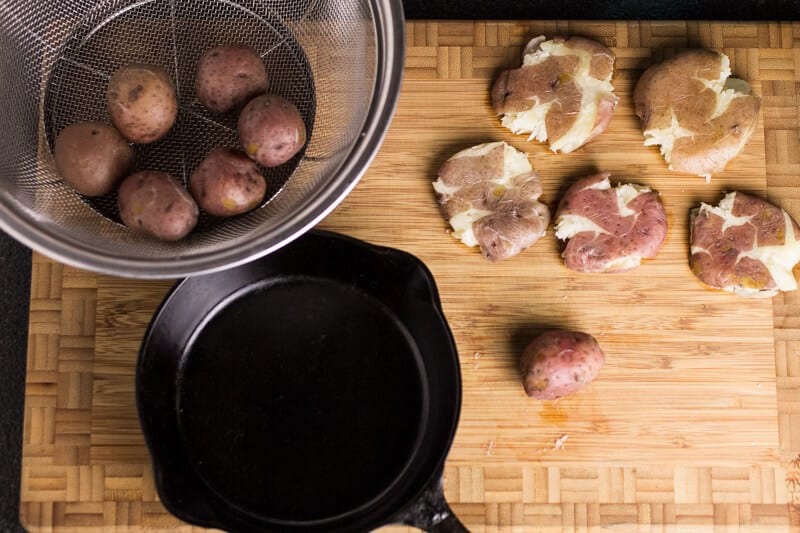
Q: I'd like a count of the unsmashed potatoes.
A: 7